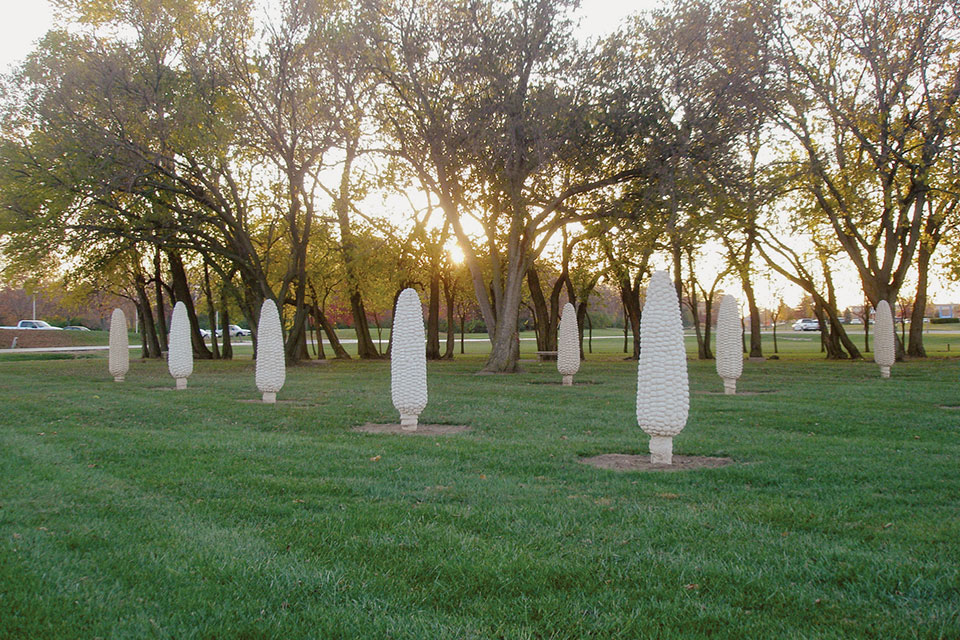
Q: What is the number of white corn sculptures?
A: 8